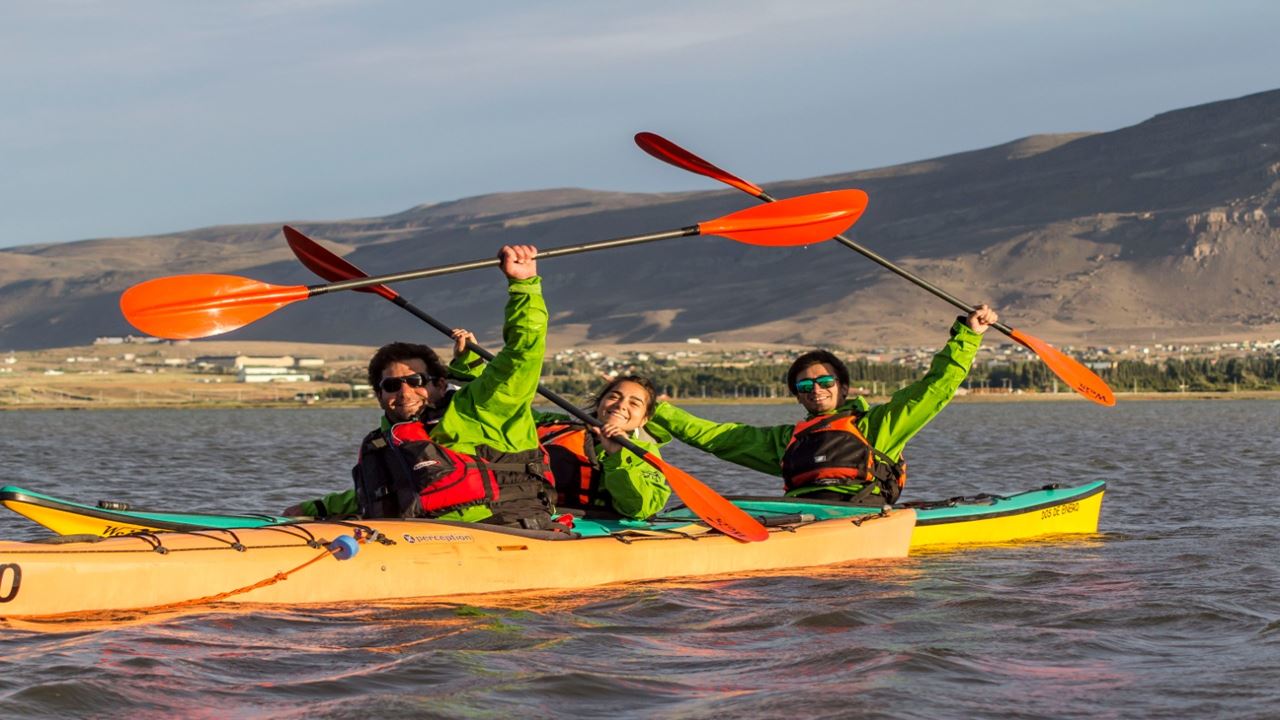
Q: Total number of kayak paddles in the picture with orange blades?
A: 3